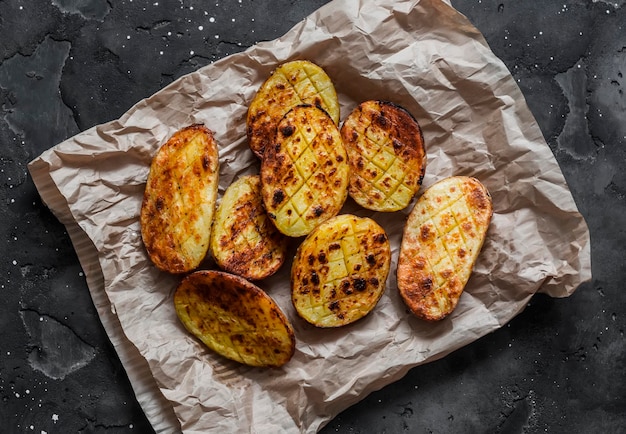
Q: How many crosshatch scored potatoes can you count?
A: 8